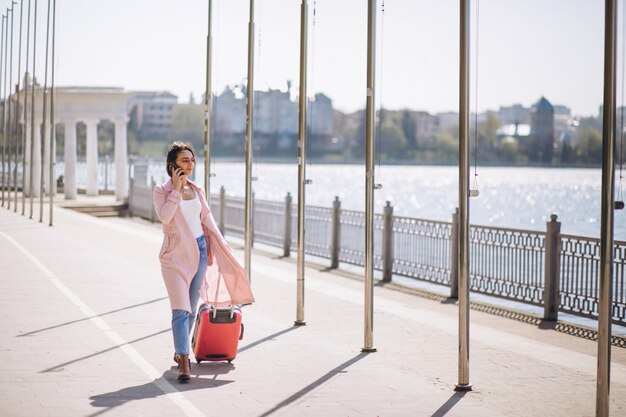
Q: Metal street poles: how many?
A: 14